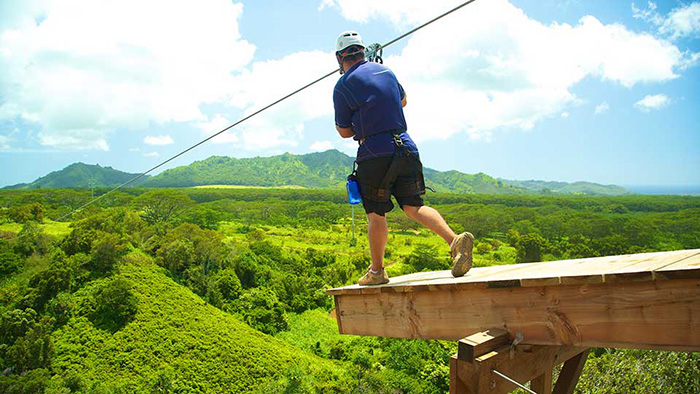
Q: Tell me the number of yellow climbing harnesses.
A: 0